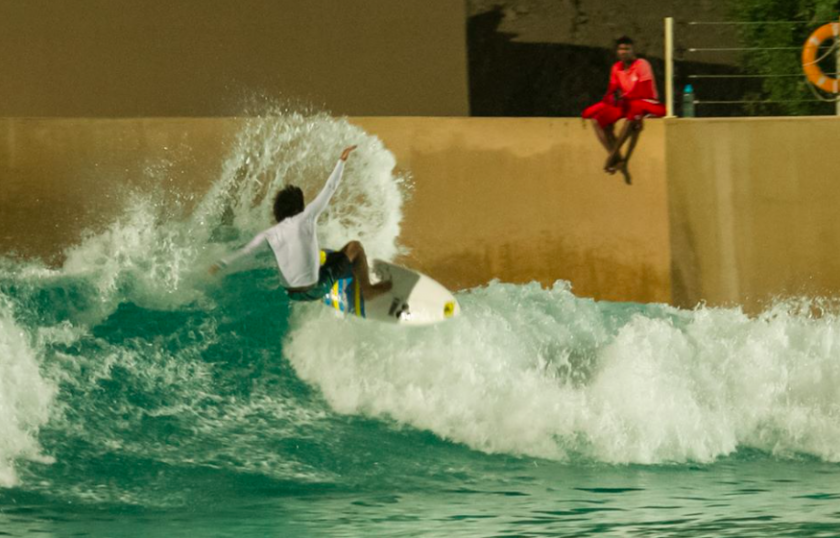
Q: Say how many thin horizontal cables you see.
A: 4